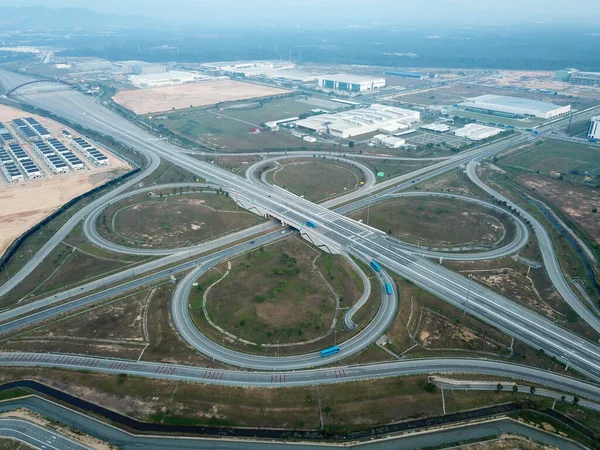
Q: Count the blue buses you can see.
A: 4